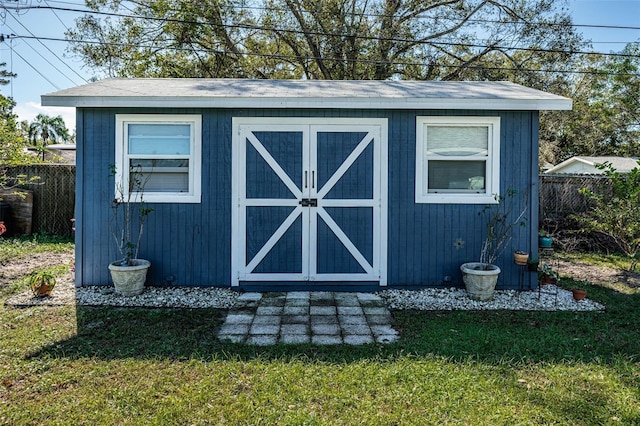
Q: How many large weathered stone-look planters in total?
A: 2